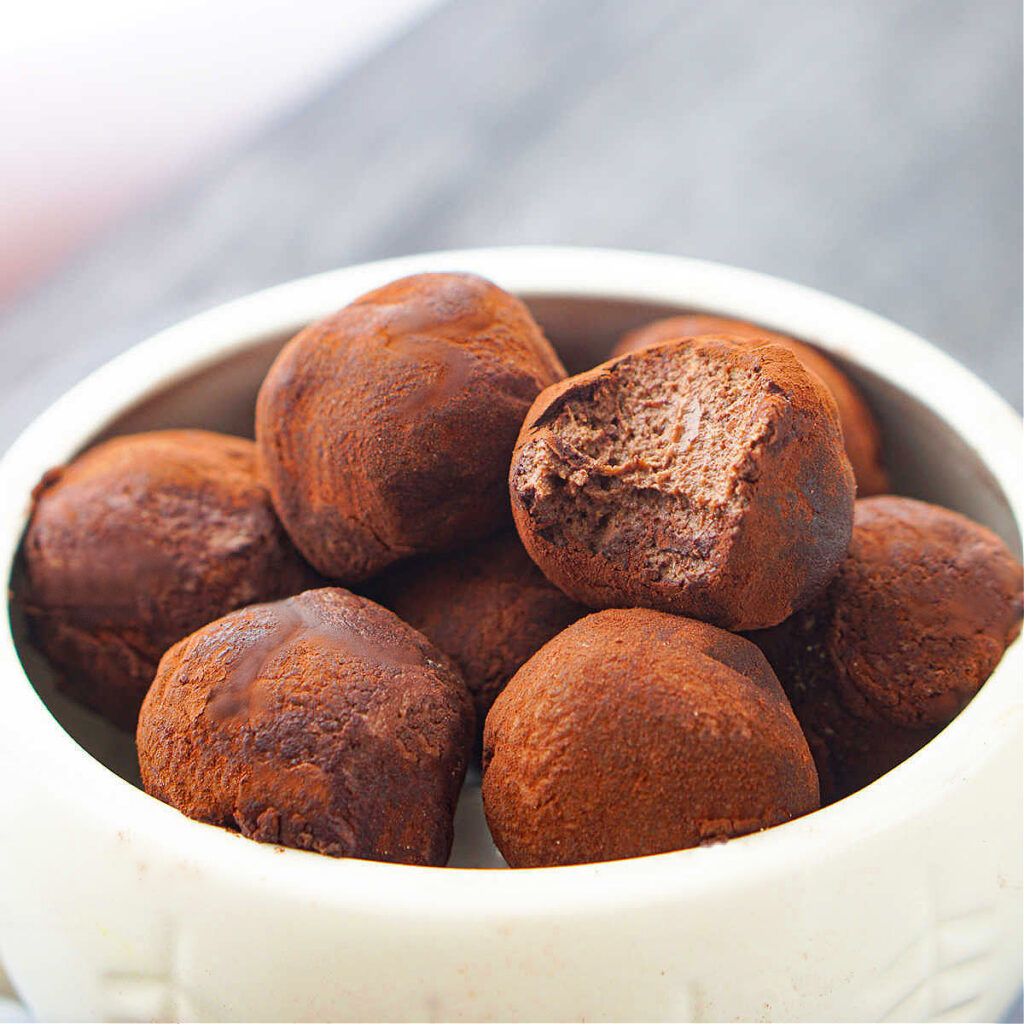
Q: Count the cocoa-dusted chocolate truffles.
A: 8